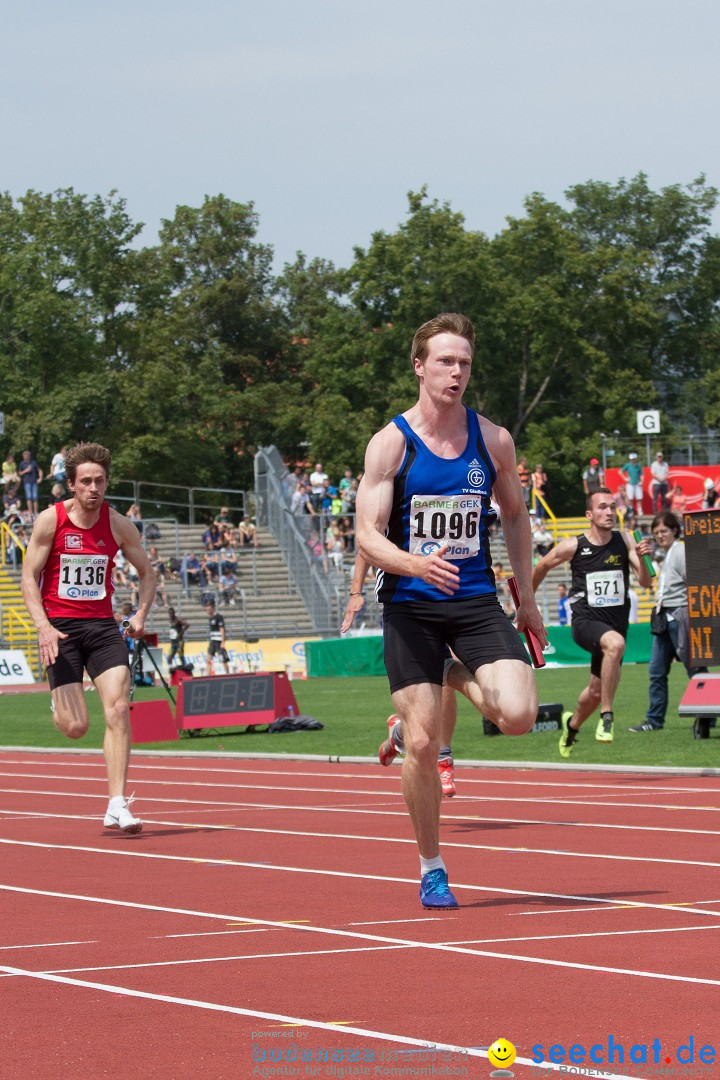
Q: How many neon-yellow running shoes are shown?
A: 2